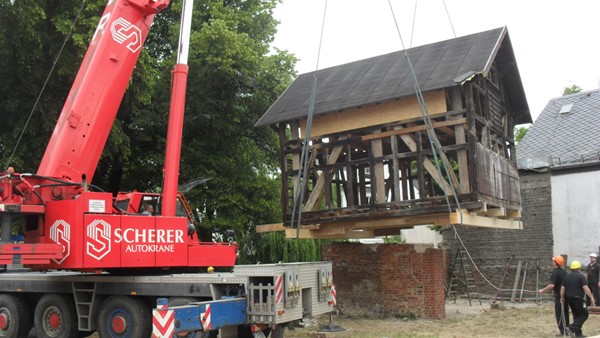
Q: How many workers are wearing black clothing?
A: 3